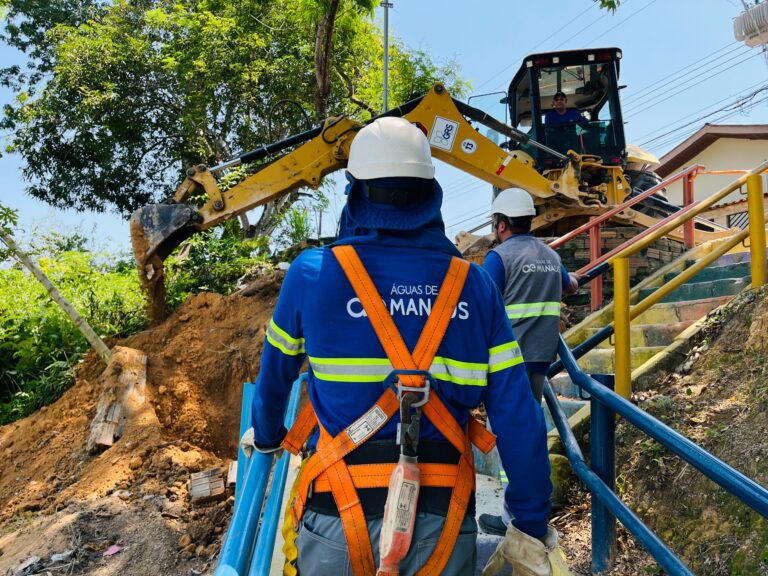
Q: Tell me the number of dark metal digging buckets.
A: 1